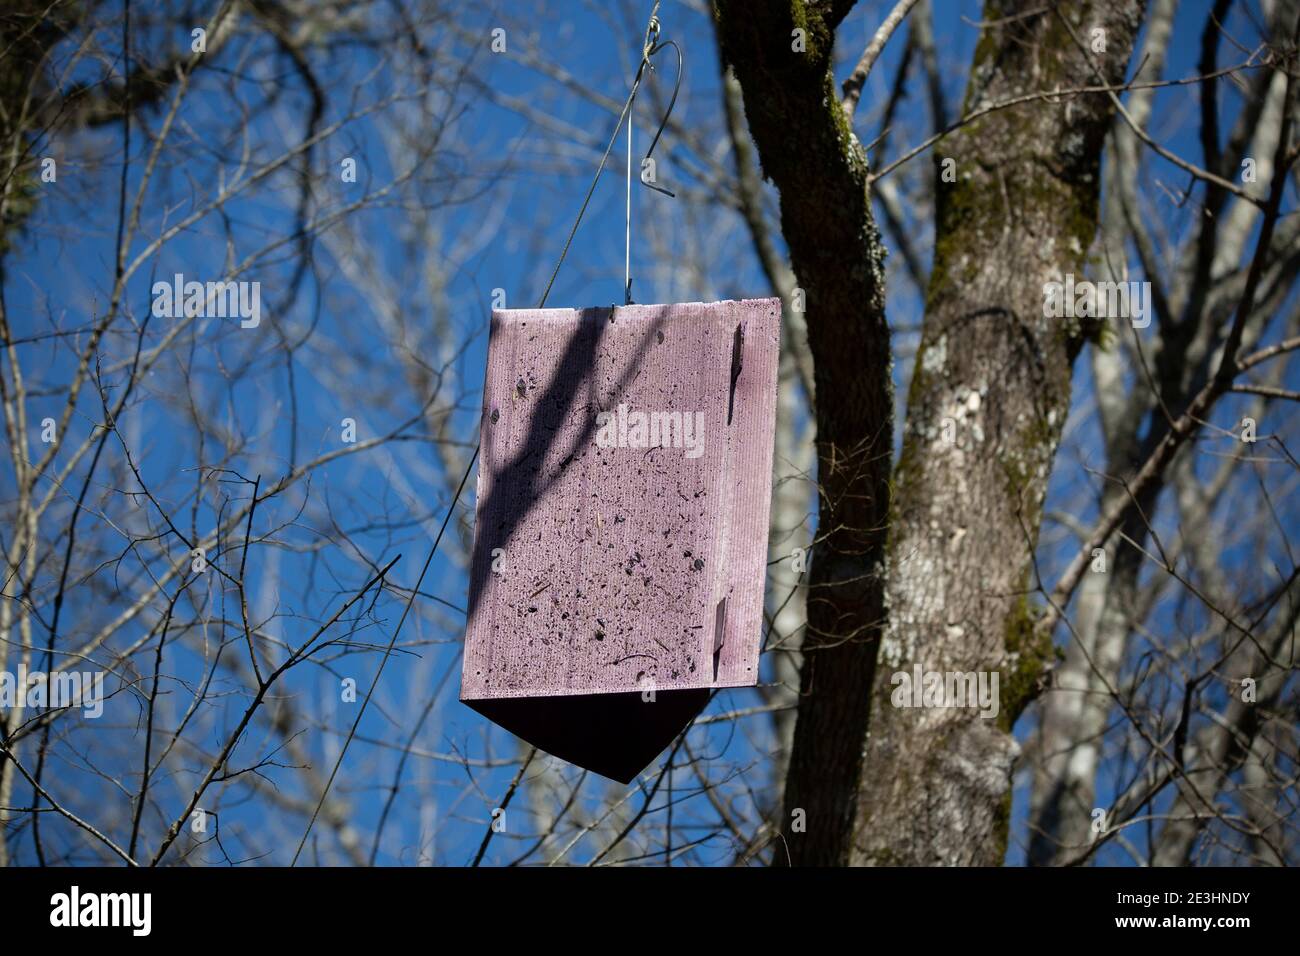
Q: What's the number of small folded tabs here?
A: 2